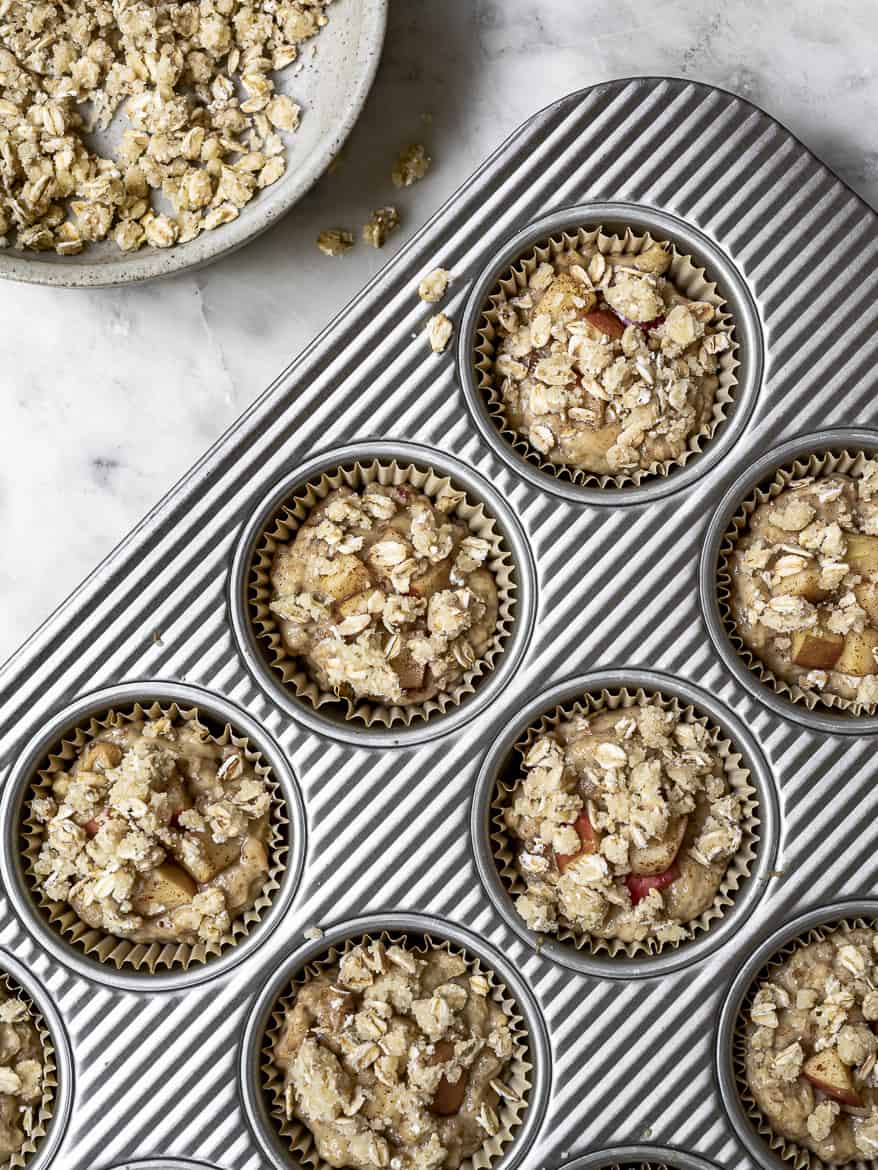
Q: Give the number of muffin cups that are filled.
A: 8